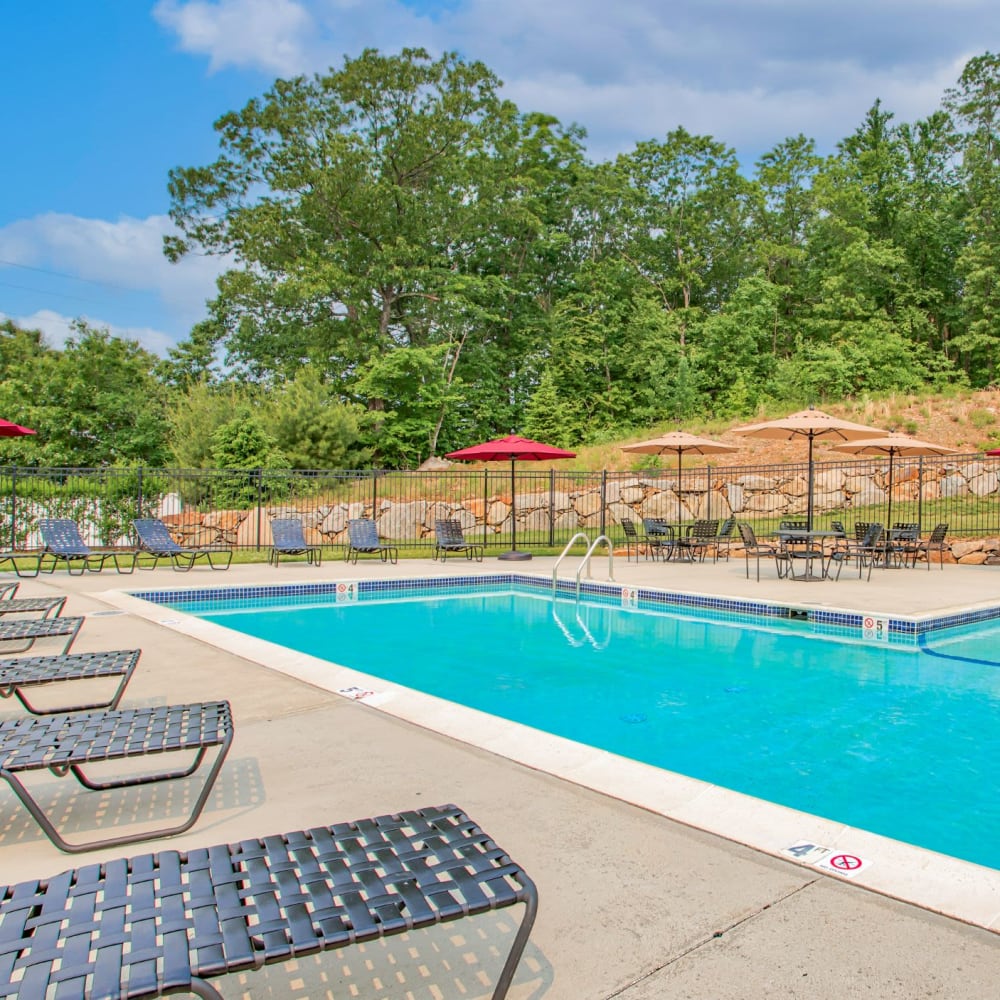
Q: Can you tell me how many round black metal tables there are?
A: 3